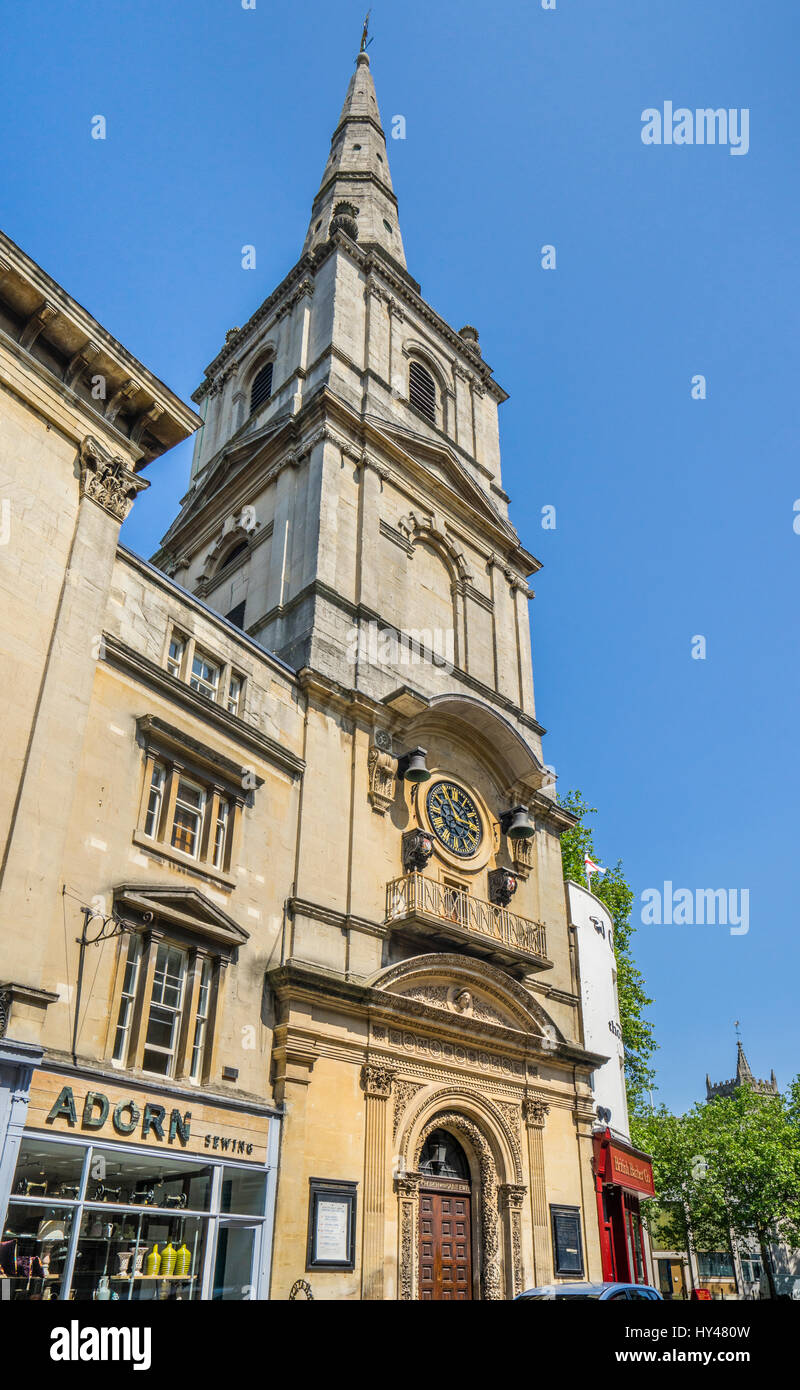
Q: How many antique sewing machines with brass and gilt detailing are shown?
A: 5